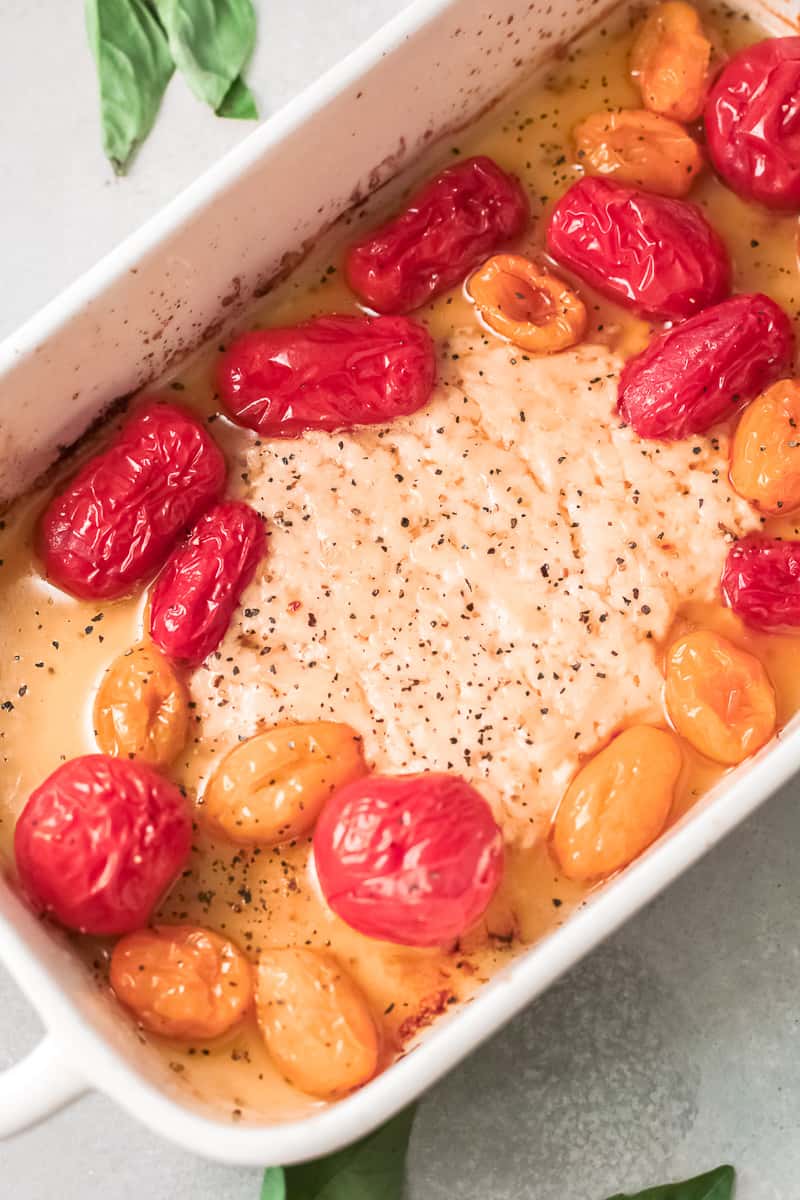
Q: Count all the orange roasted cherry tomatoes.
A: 10